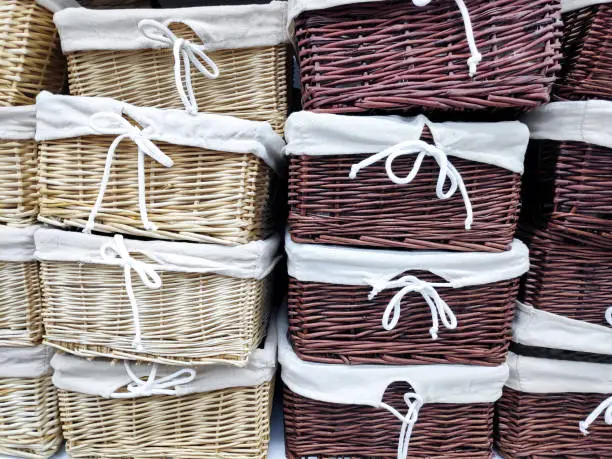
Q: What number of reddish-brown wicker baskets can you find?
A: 8